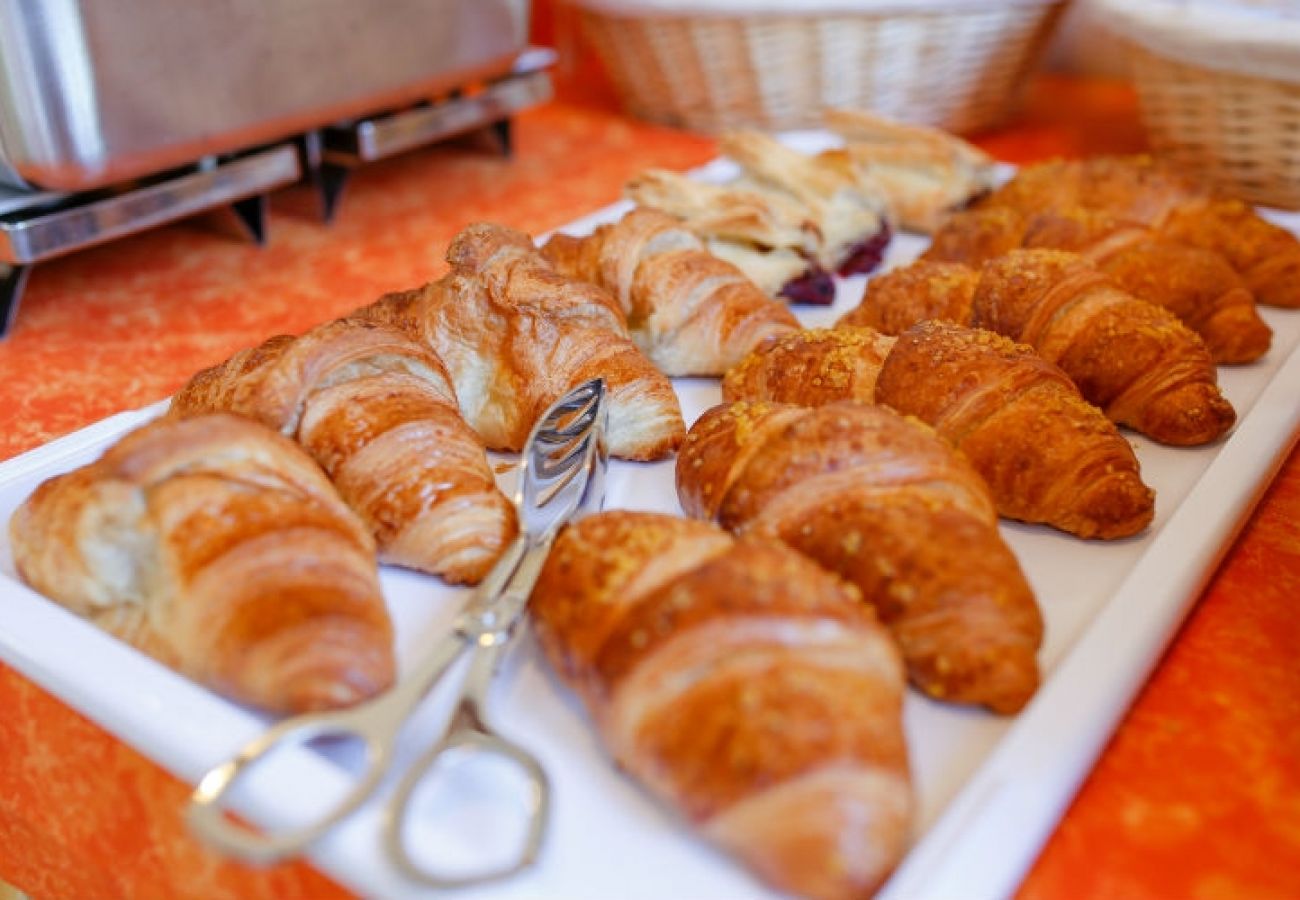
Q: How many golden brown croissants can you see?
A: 10